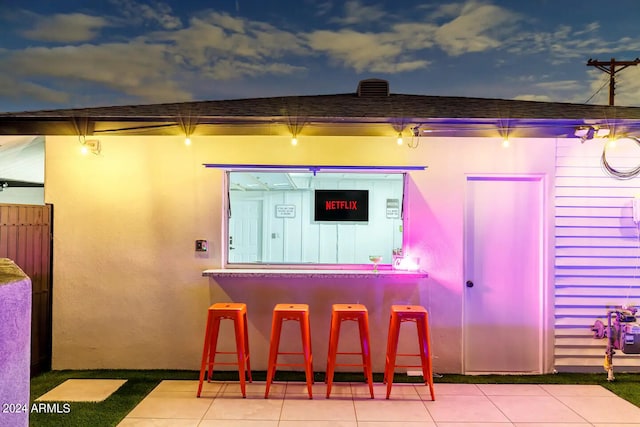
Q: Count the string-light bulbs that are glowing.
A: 6